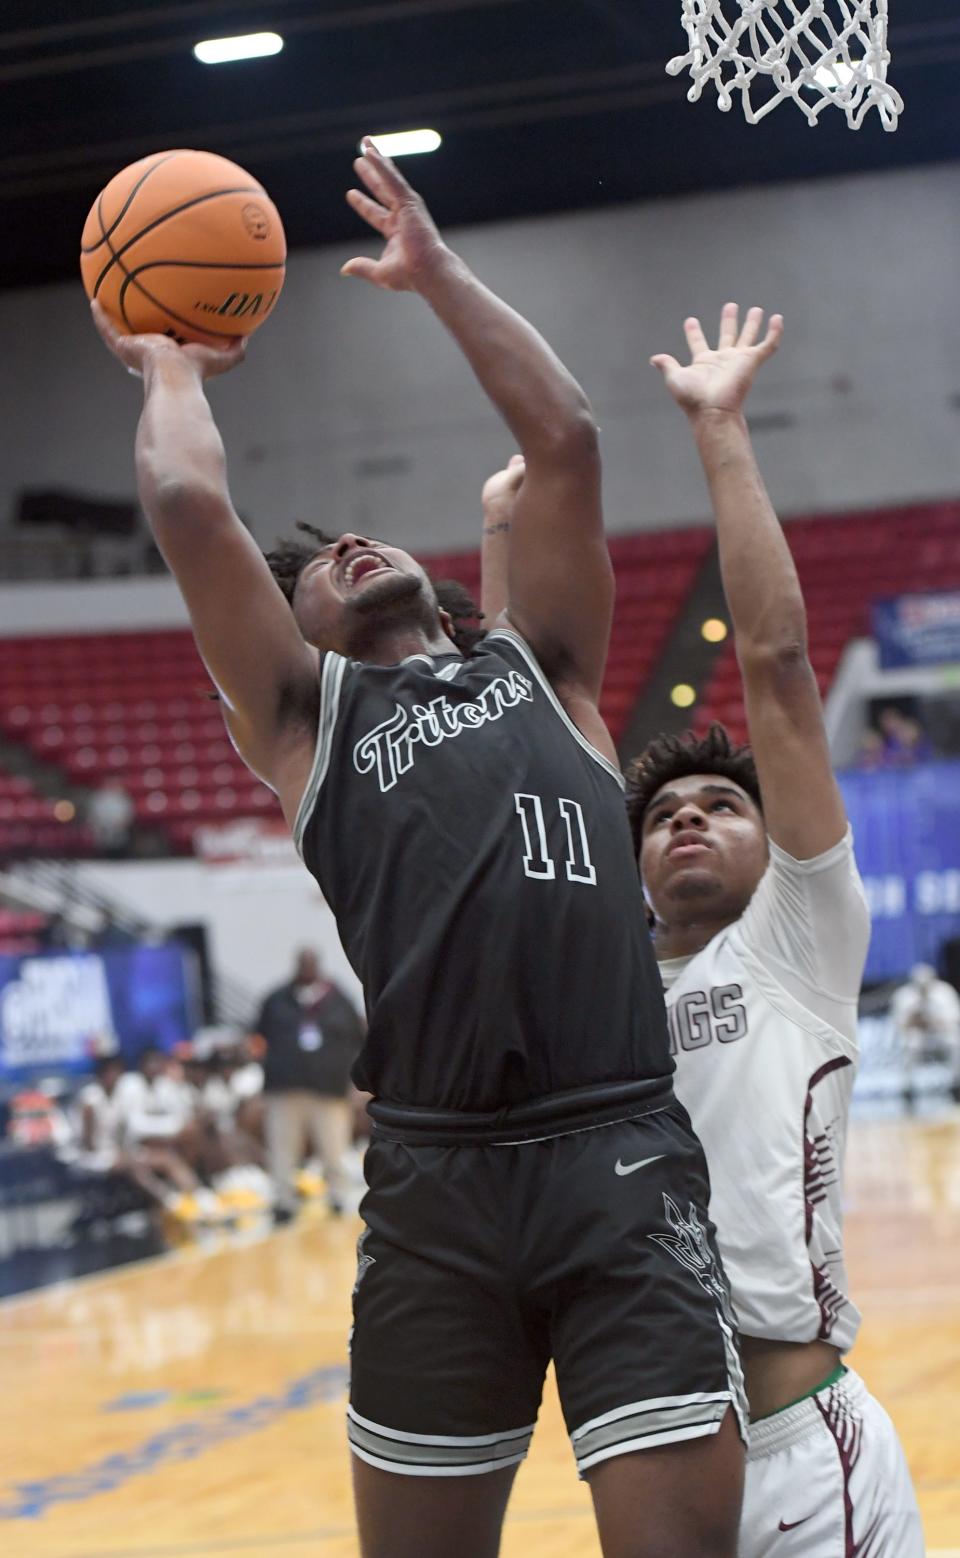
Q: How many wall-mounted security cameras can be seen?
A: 0